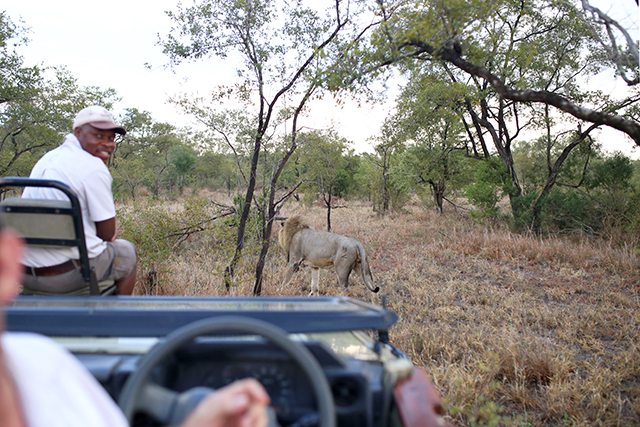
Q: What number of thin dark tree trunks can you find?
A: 2